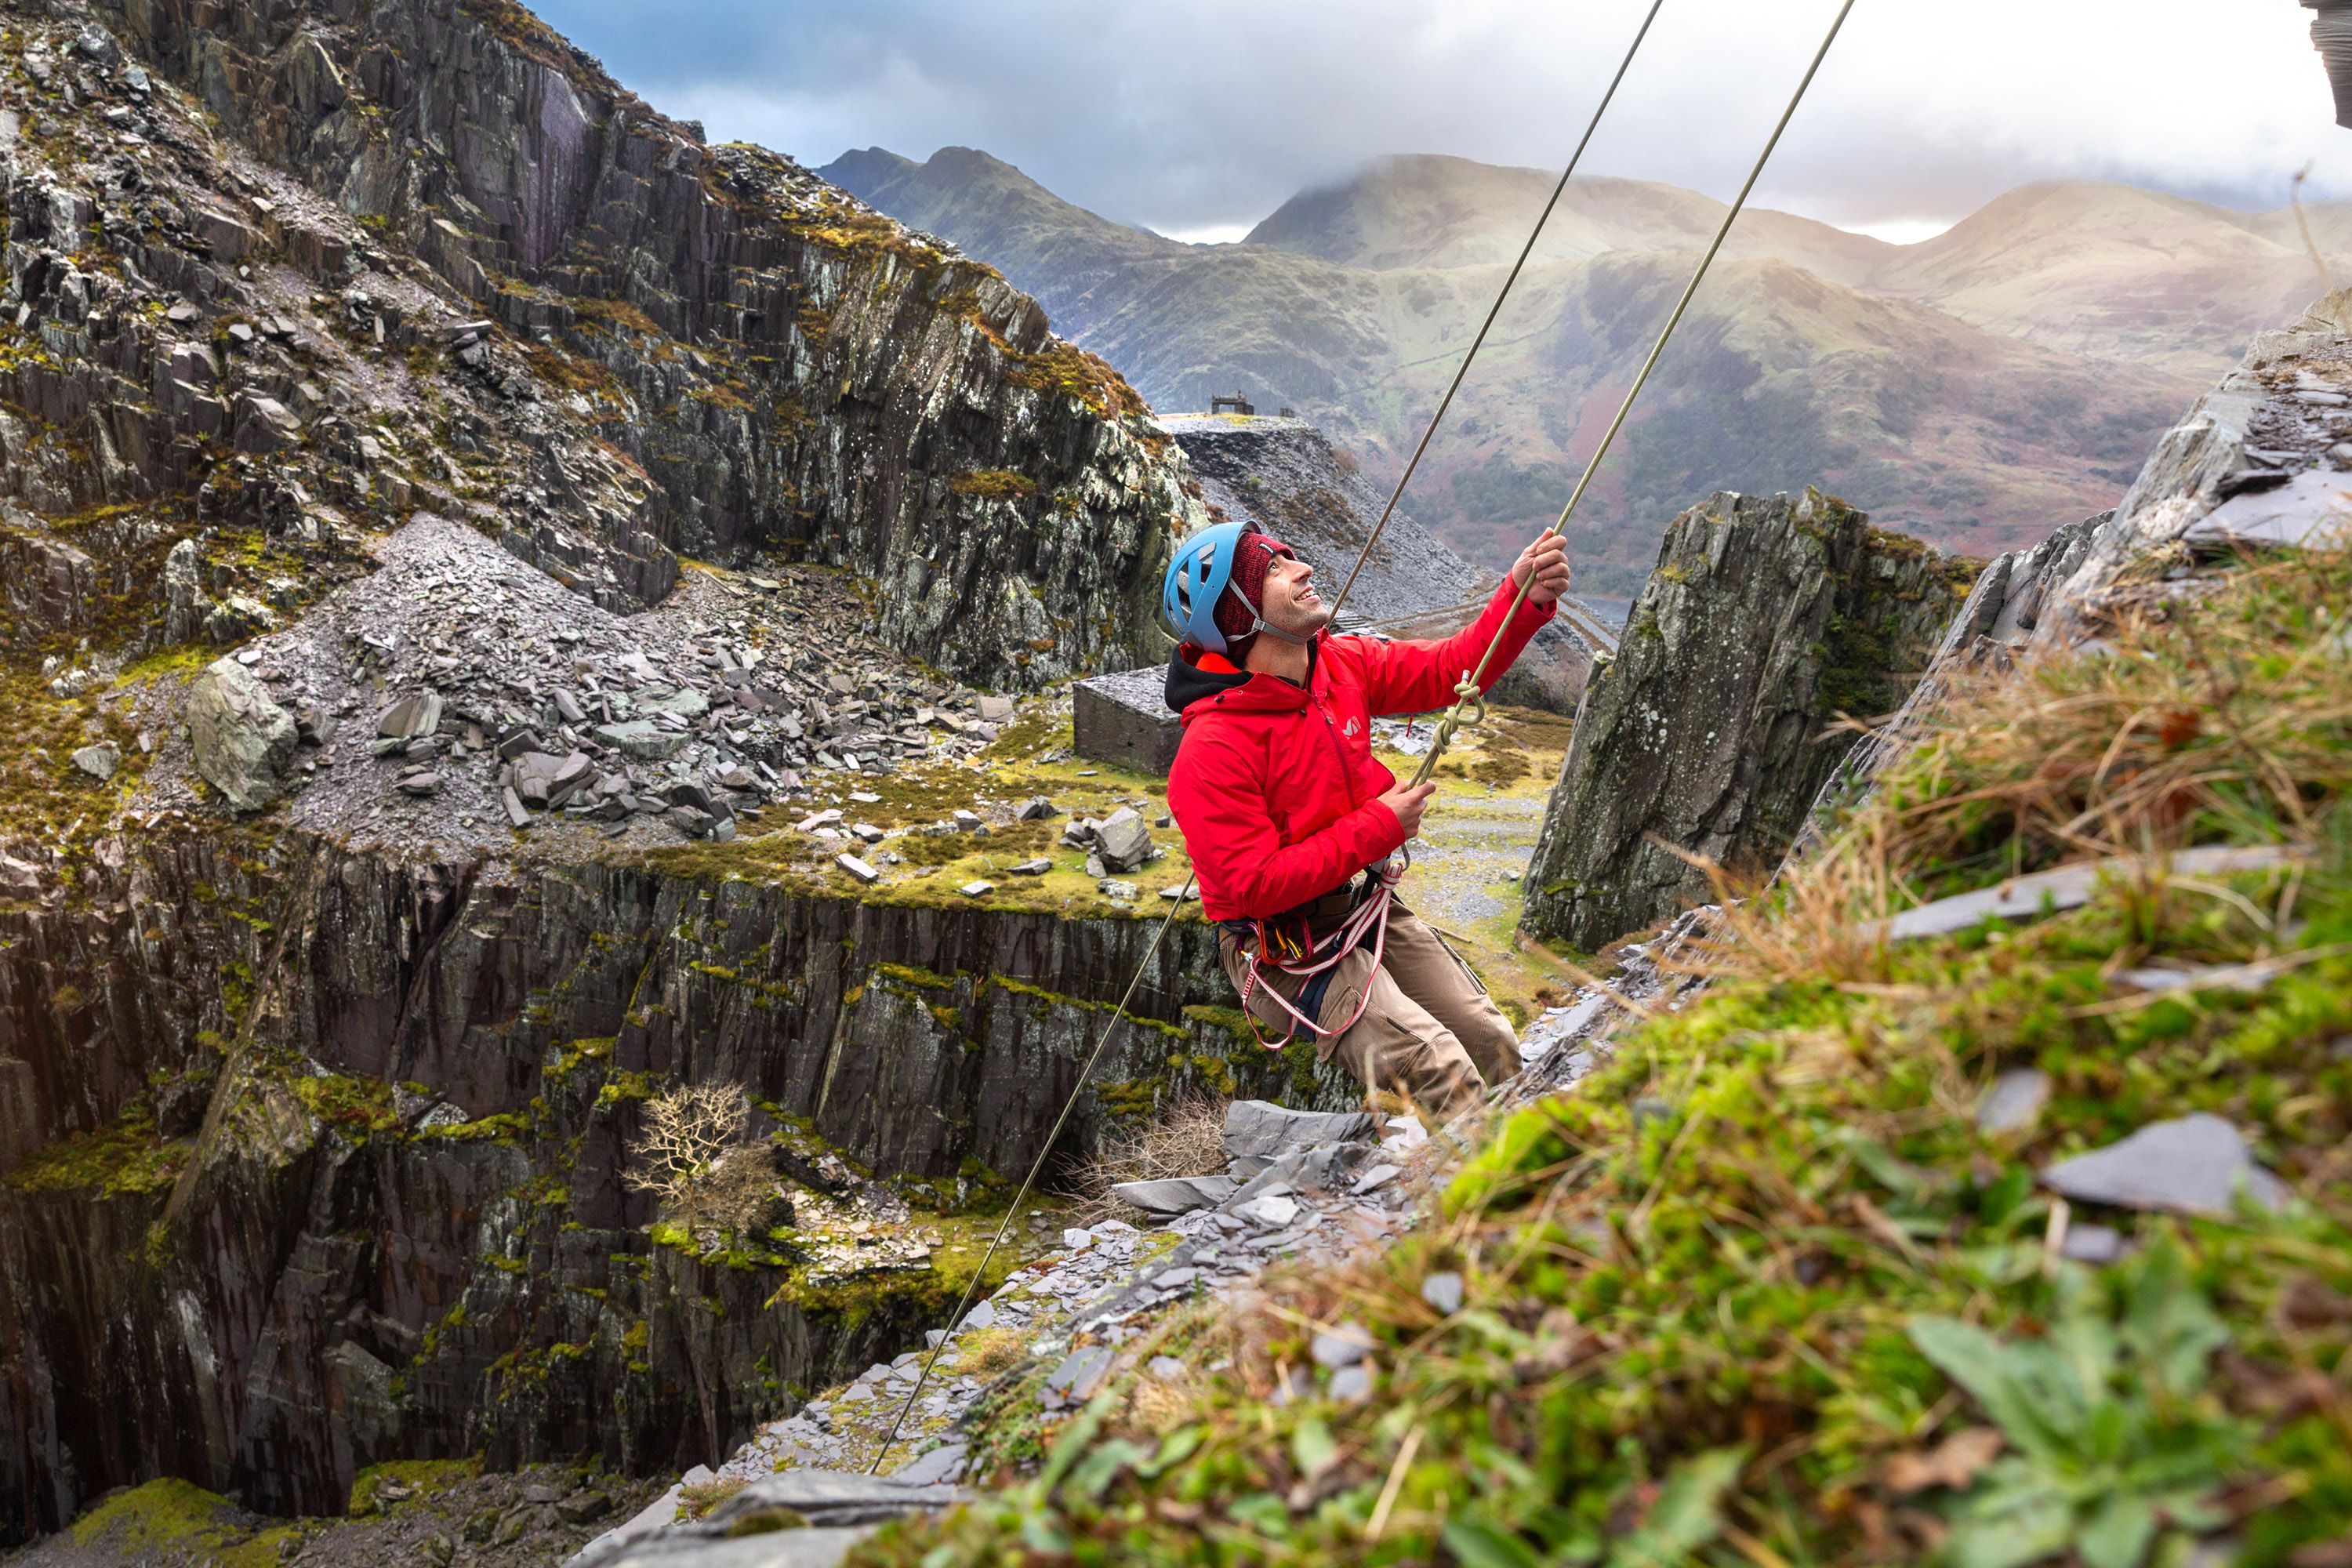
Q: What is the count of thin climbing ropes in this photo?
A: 2